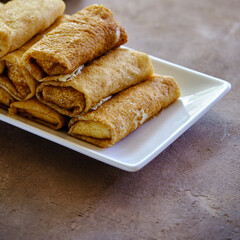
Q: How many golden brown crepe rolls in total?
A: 7